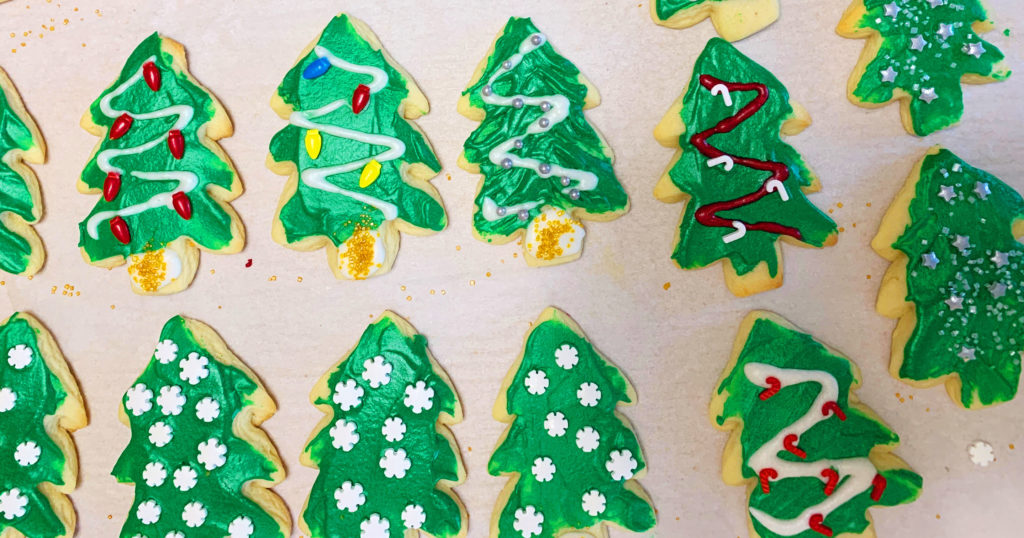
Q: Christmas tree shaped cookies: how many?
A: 13